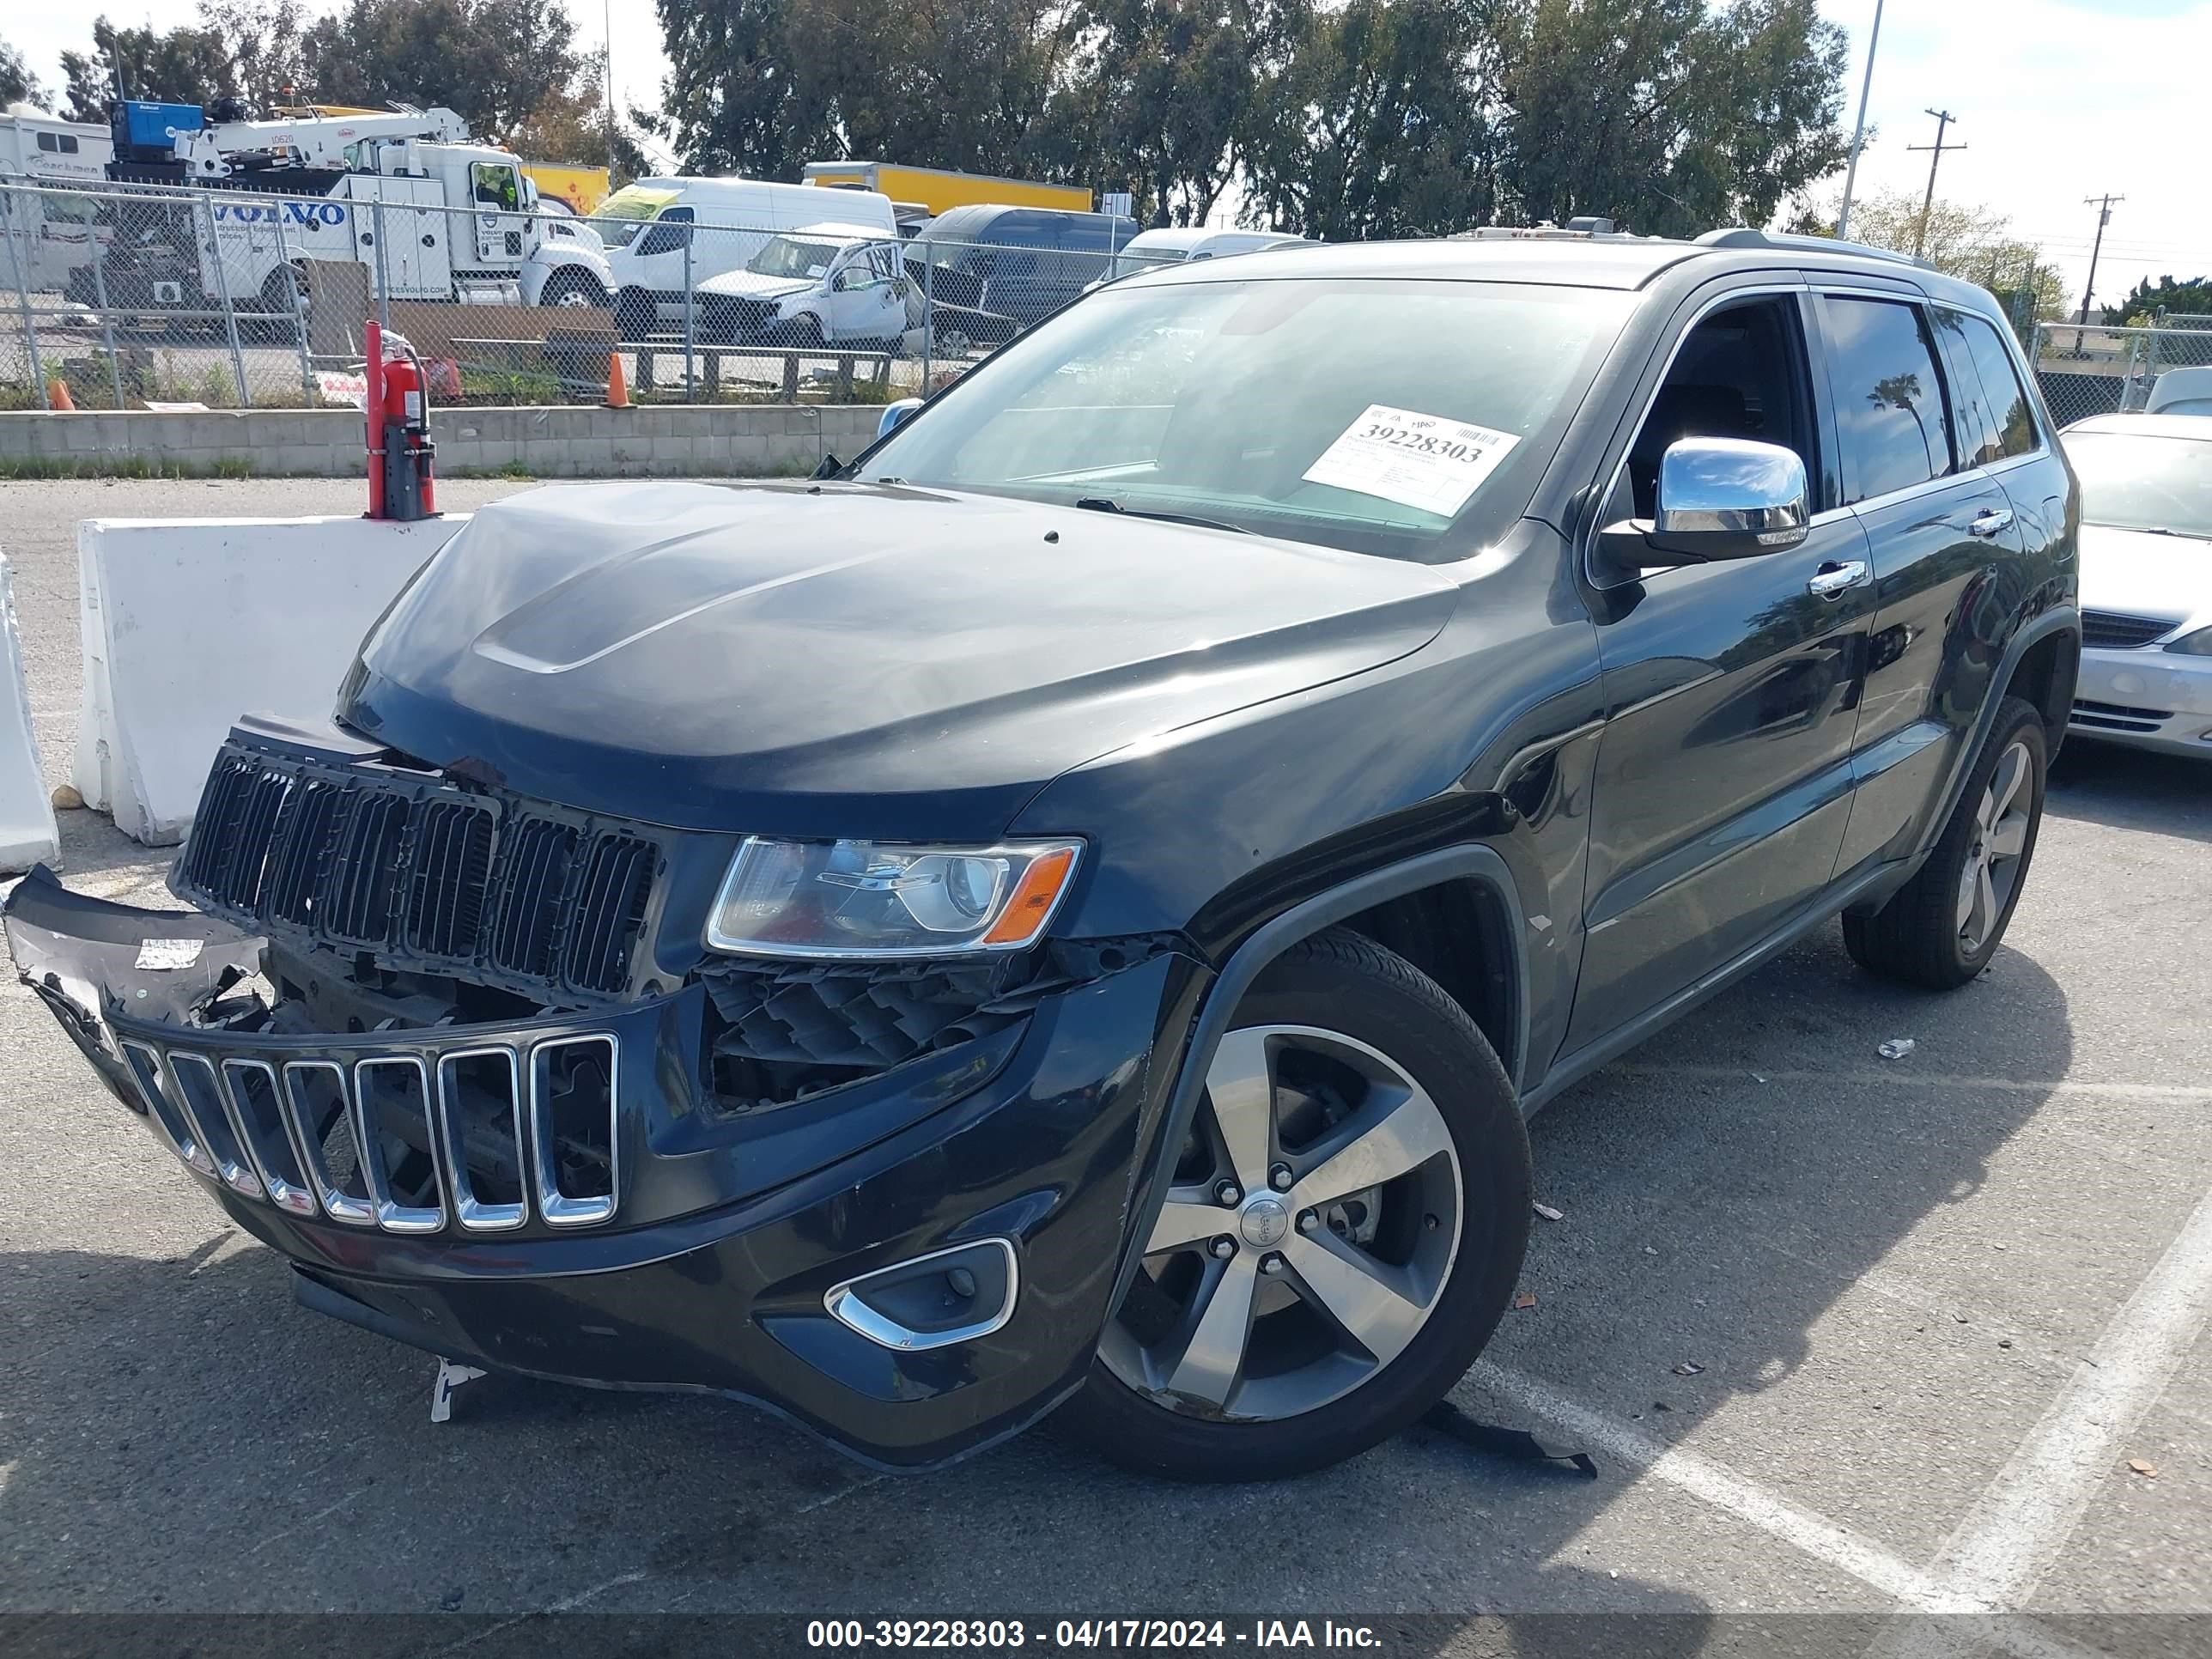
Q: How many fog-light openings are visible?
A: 1